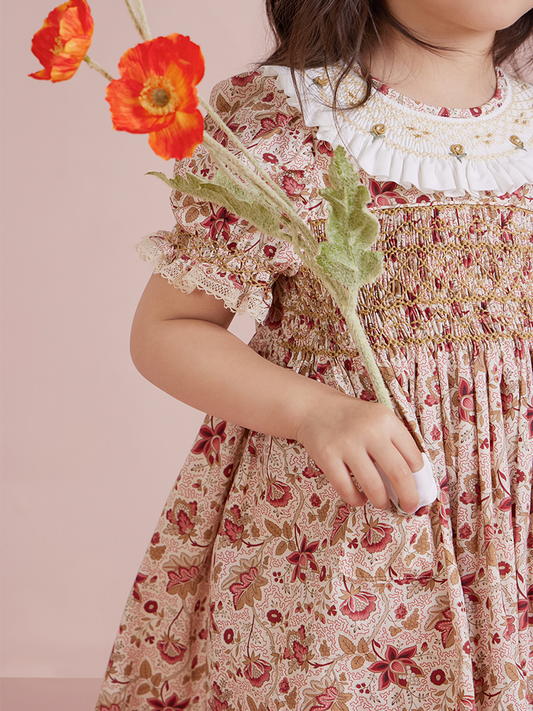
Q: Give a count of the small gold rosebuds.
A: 4